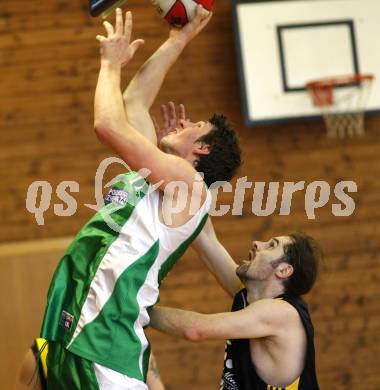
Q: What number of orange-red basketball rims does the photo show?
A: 1